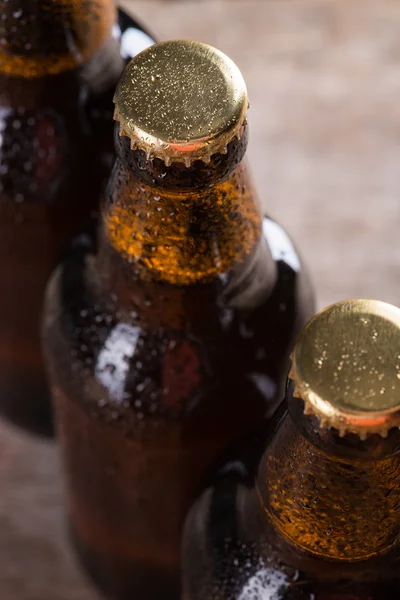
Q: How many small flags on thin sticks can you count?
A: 0